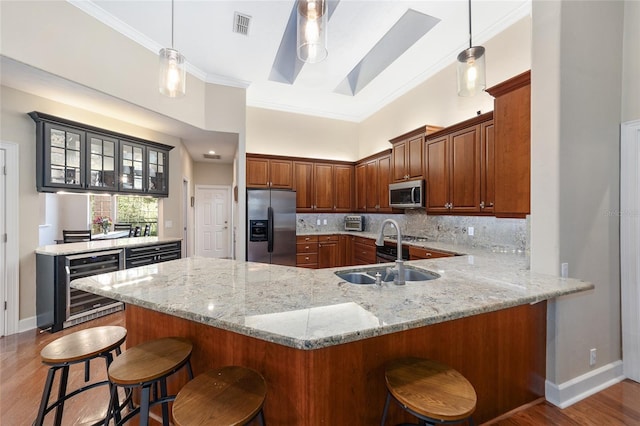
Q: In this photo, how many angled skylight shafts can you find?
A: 2